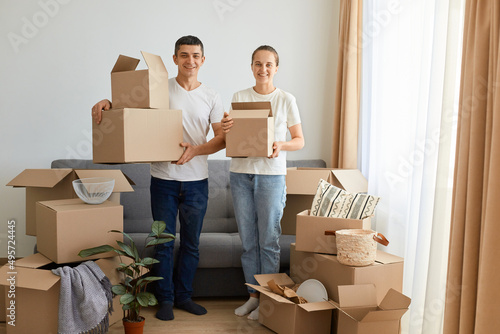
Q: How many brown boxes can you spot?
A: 11